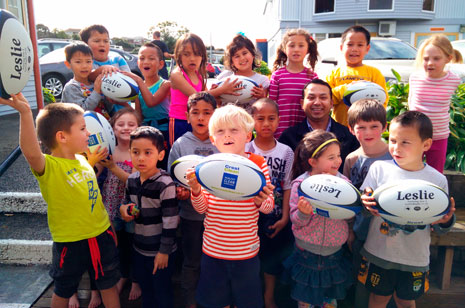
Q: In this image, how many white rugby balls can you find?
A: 9